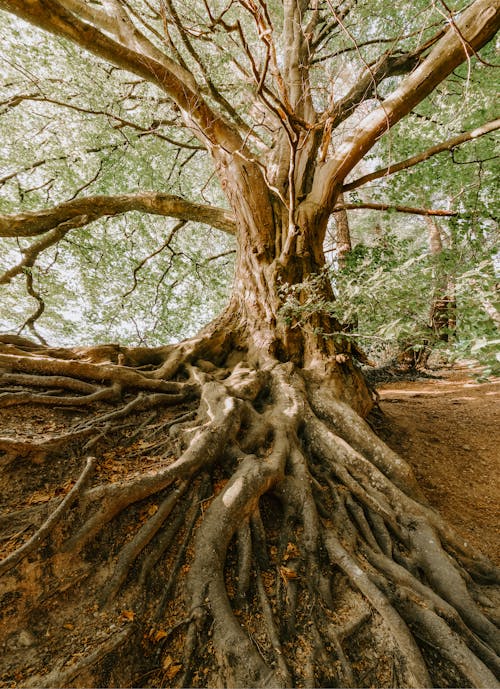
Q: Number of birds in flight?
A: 0